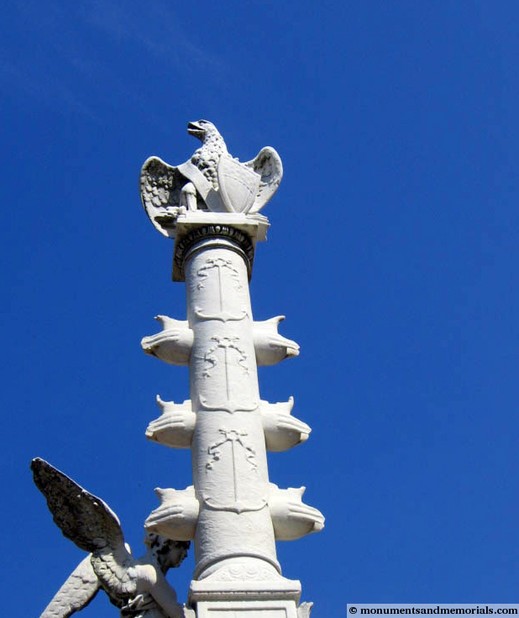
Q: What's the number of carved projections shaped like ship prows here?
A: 6